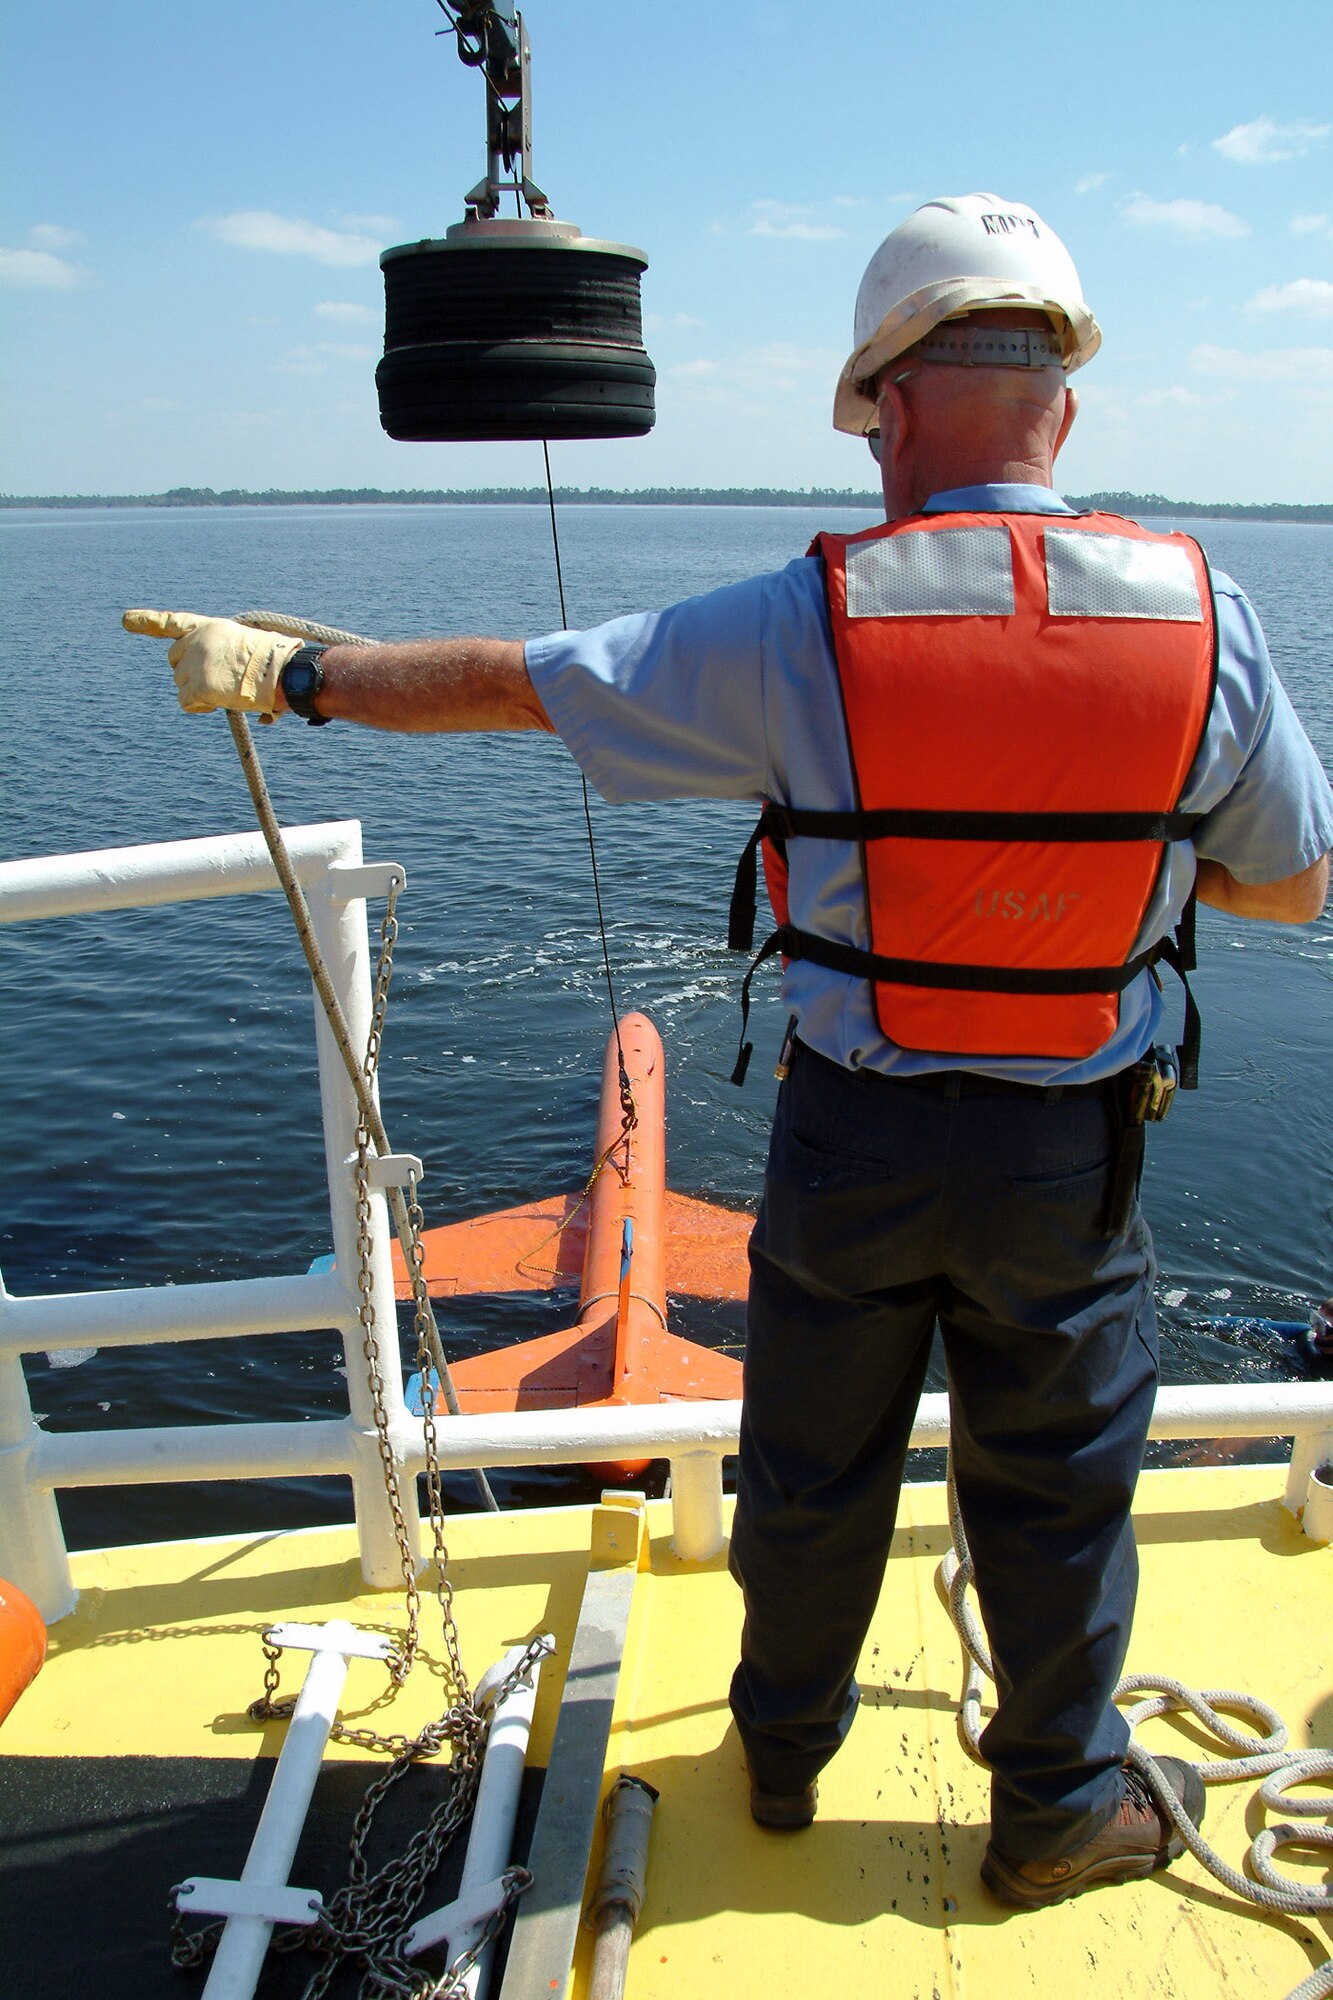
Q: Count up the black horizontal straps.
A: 2